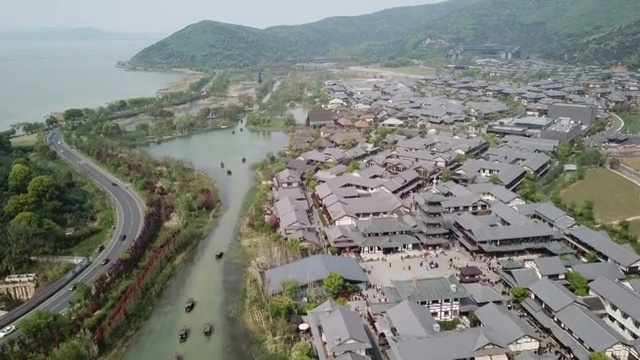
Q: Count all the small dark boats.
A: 11